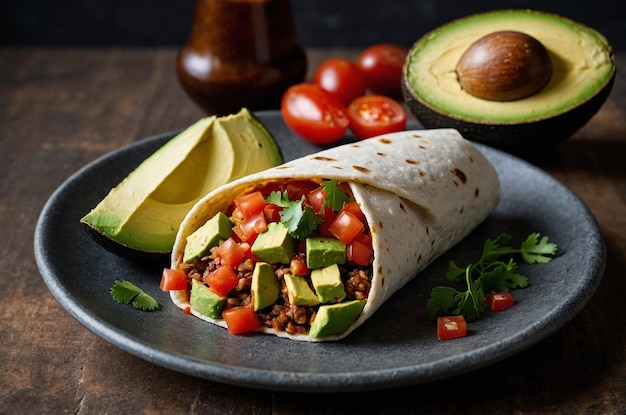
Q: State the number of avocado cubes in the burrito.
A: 8